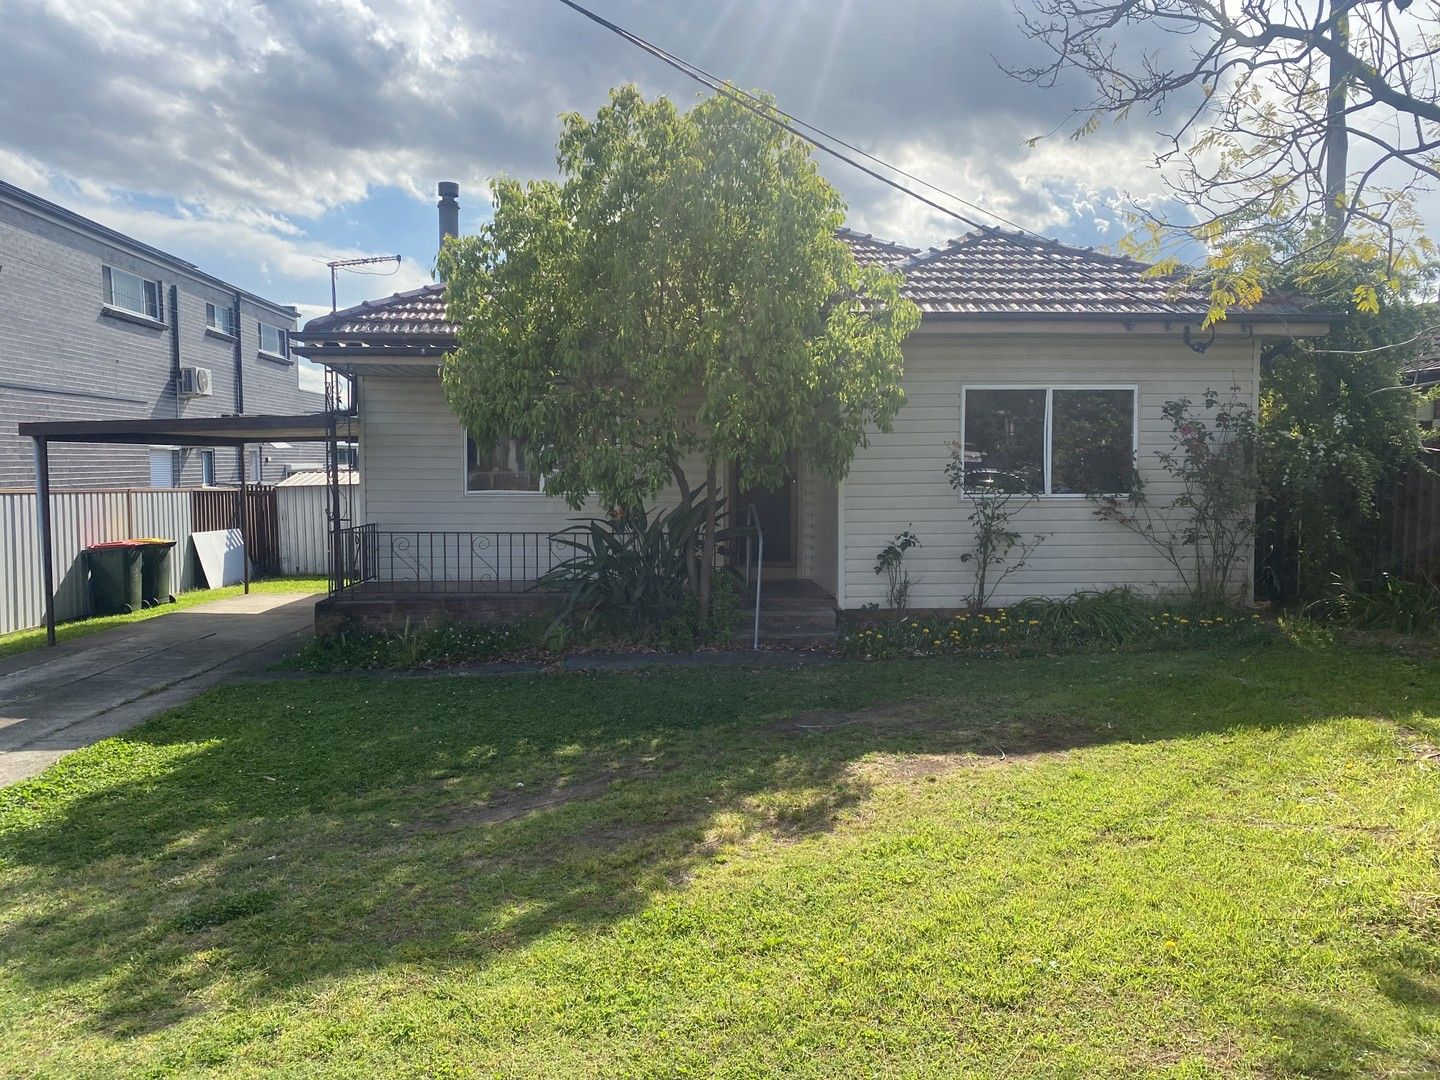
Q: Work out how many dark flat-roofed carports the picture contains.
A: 1